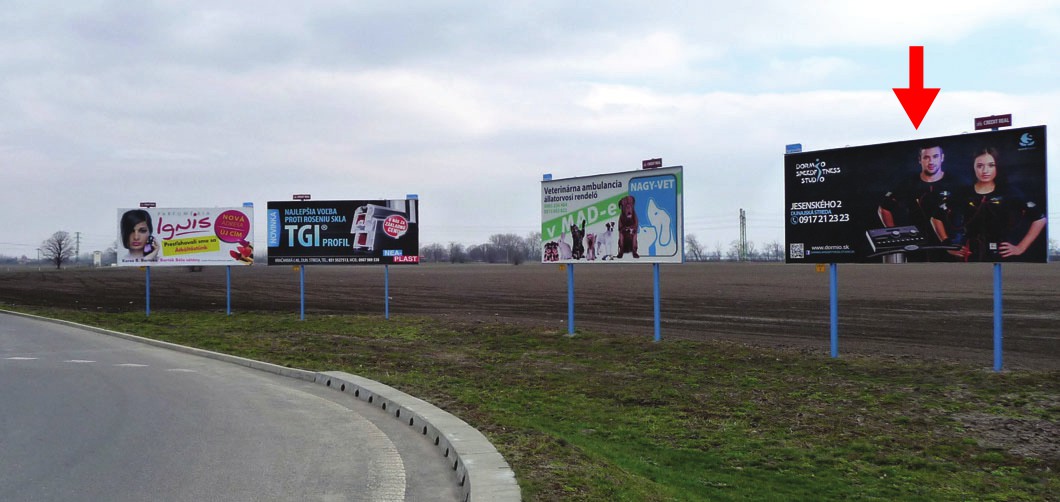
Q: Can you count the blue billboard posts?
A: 8